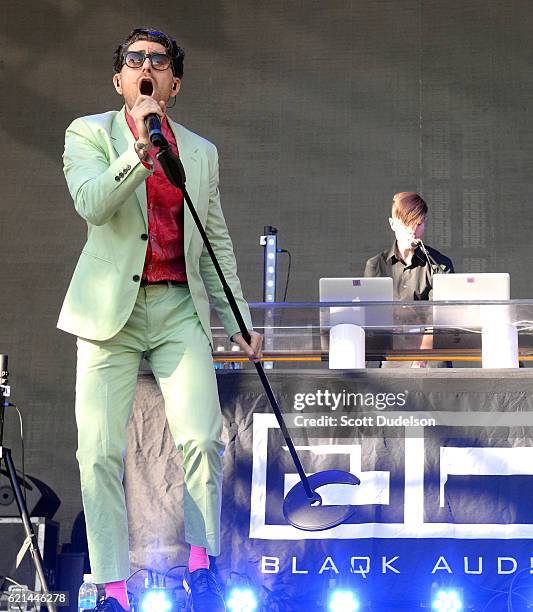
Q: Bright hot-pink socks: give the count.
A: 2